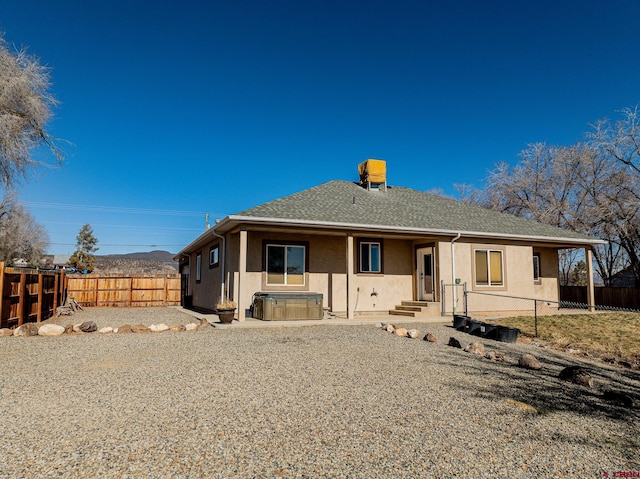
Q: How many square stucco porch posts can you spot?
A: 3